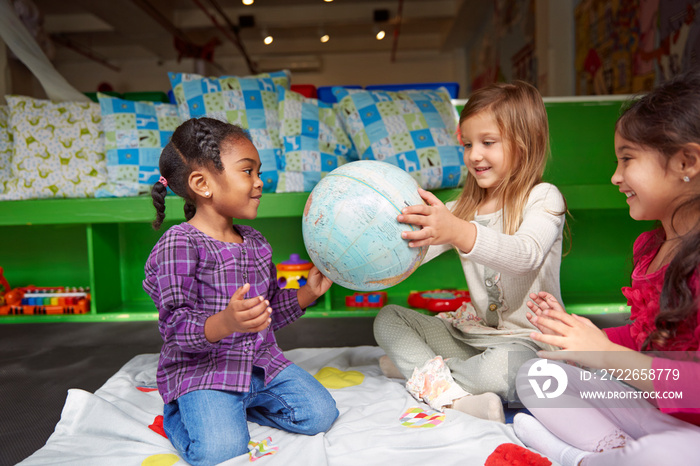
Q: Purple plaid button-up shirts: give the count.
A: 1